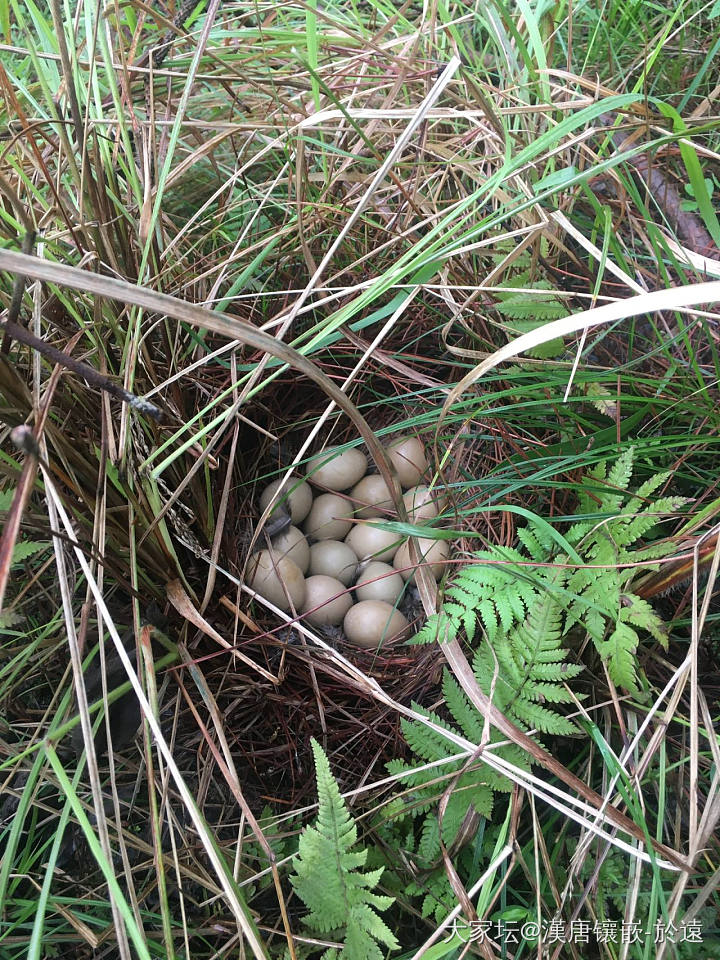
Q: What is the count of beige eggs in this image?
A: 14